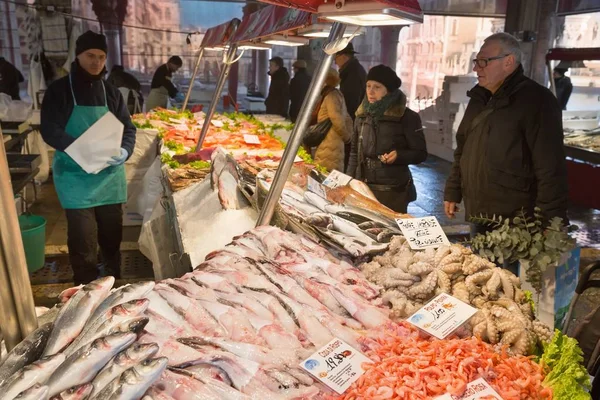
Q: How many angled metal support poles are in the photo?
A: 3